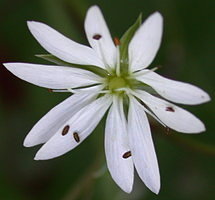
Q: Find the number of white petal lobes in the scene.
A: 10